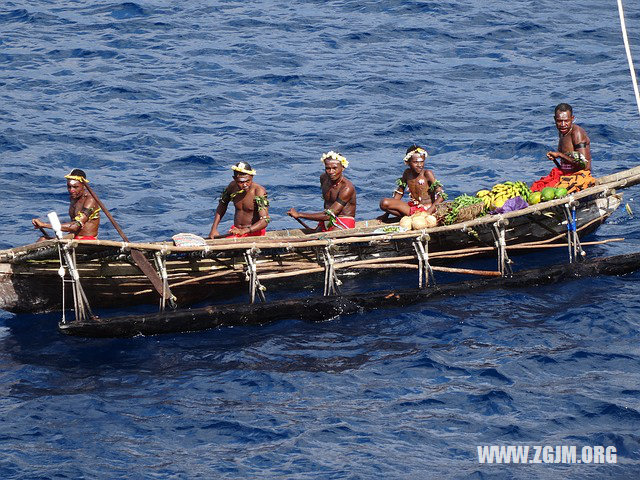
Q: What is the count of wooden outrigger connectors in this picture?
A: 7